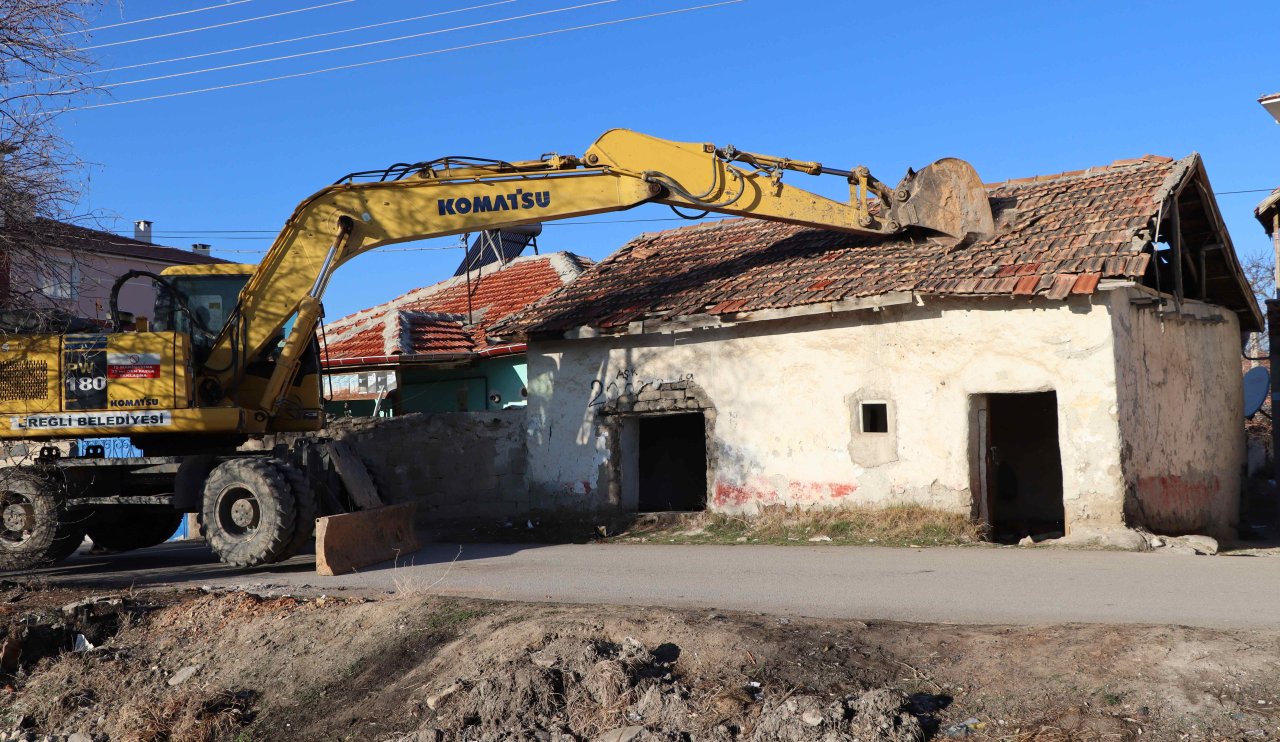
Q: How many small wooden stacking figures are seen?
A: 0